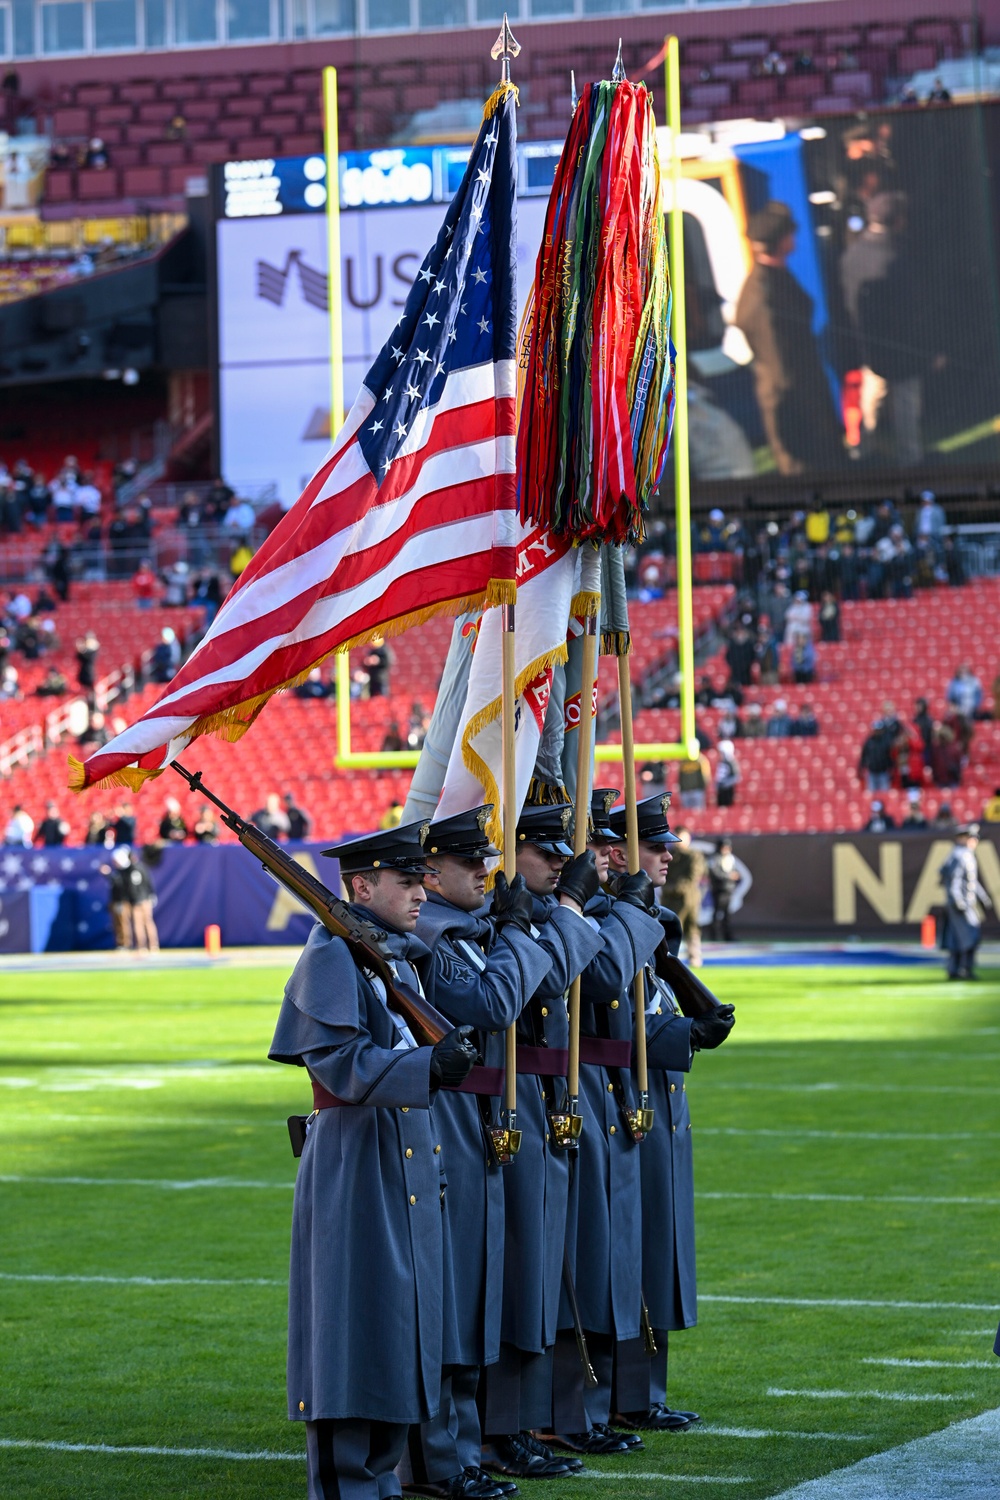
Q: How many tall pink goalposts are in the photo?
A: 0